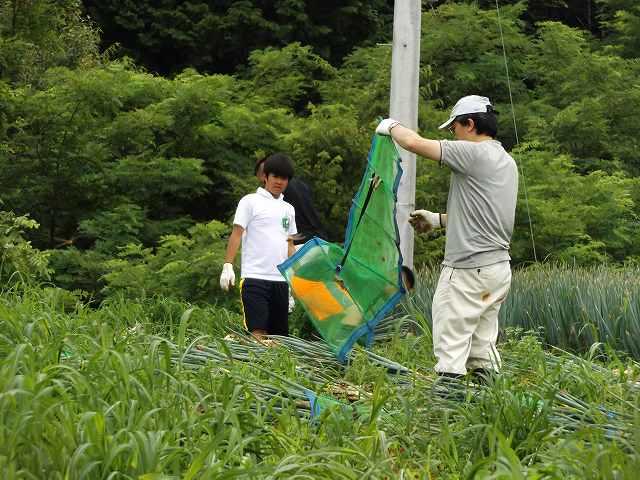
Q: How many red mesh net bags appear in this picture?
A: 0